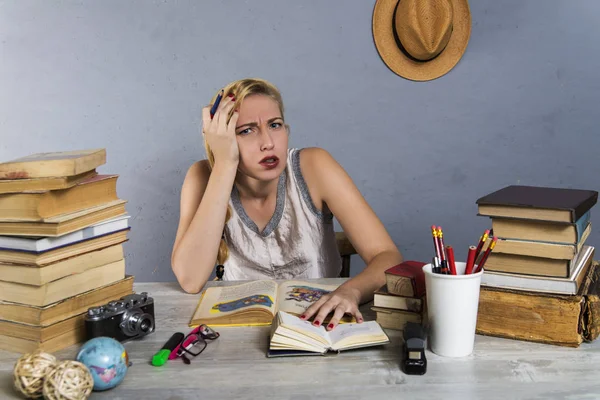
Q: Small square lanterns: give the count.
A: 0